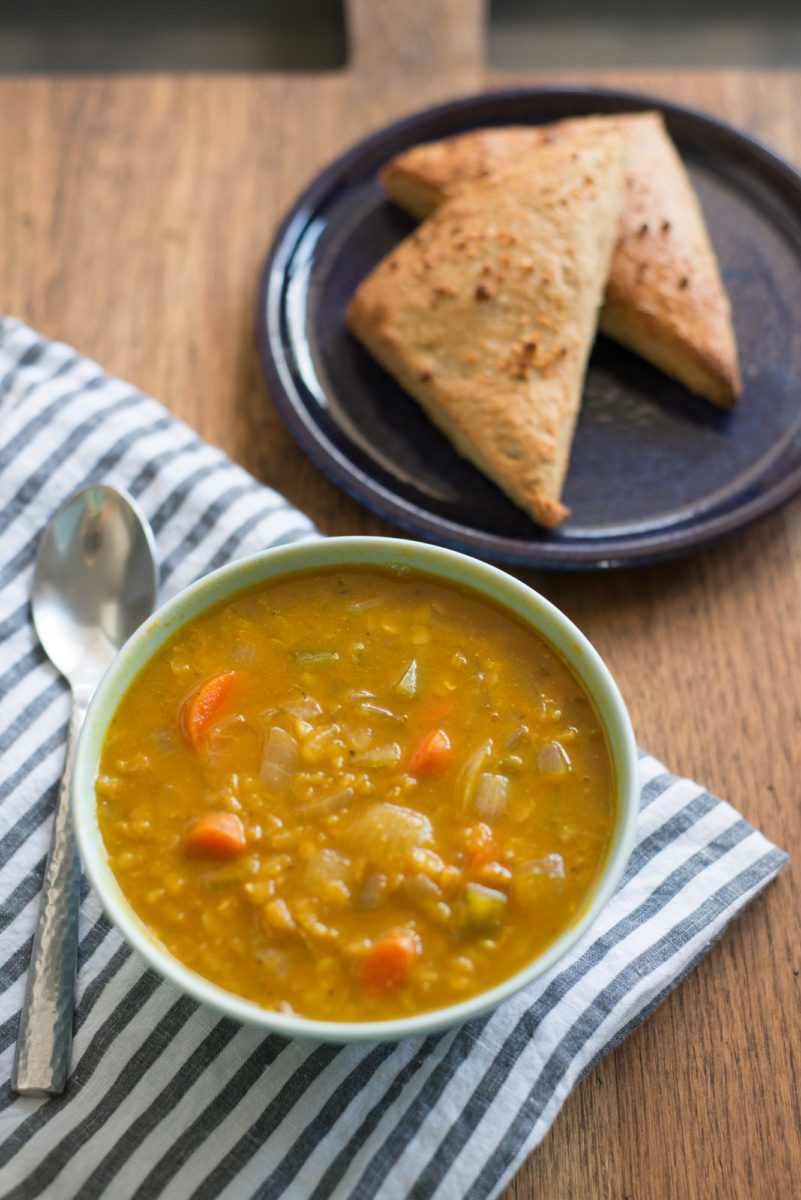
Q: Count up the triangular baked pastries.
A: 2